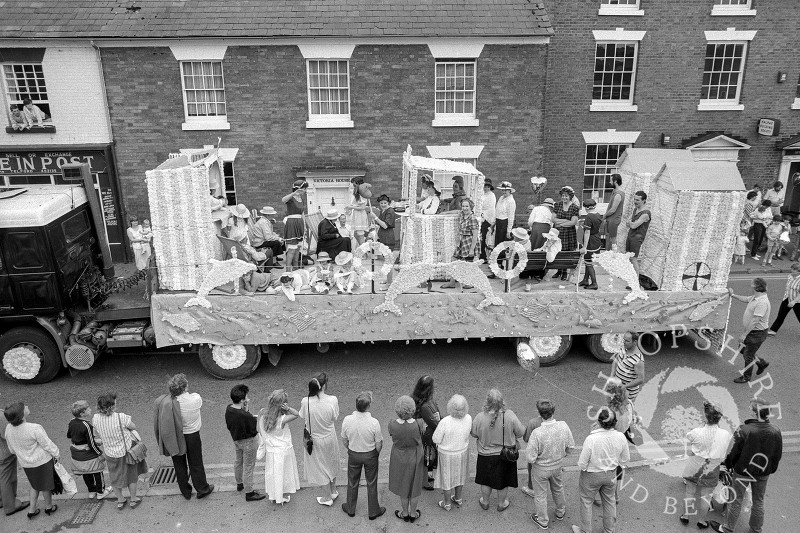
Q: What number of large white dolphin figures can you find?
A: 4